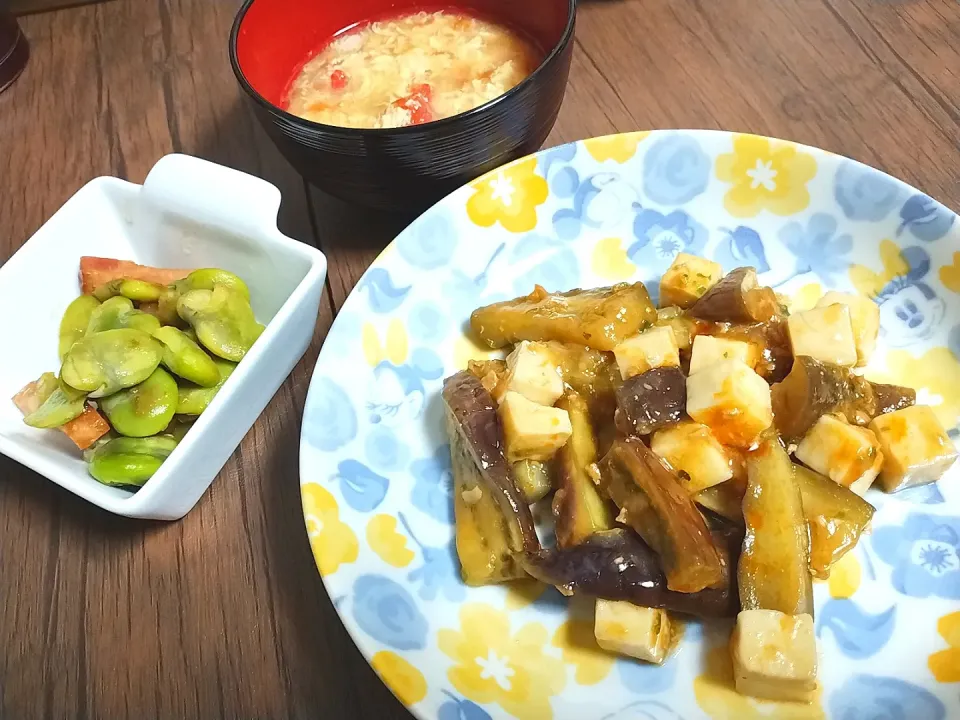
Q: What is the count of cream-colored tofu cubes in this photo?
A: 13